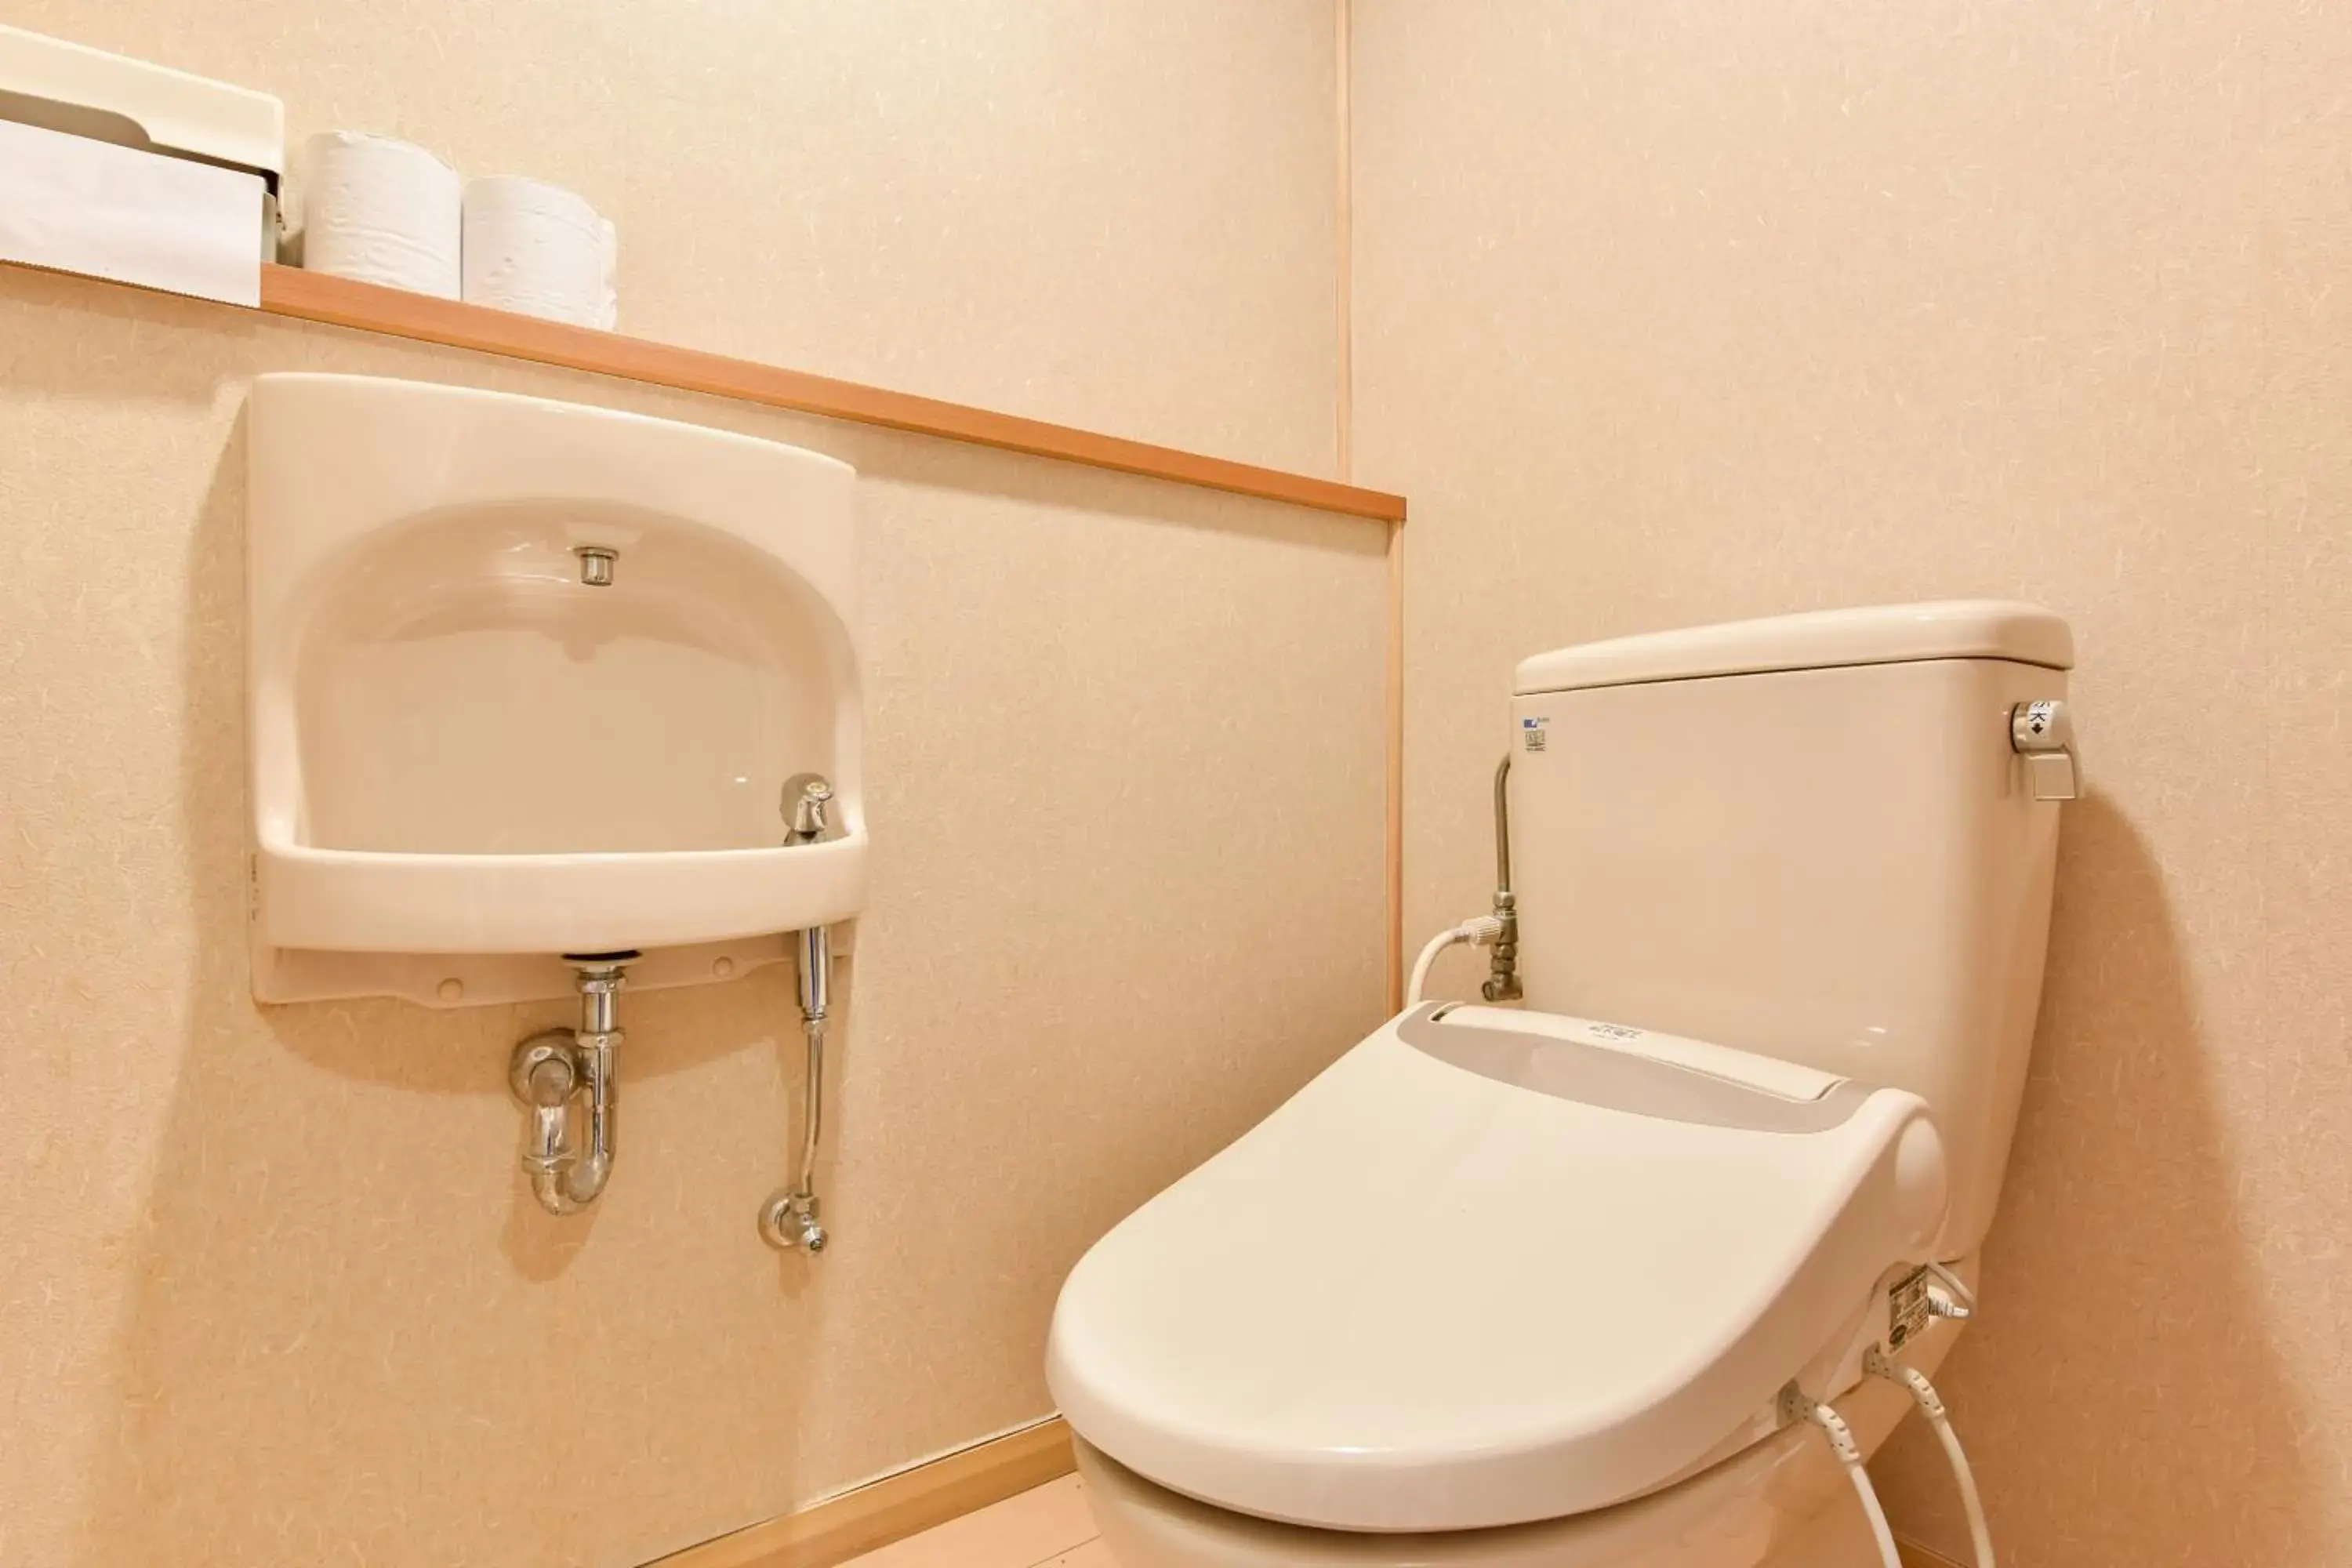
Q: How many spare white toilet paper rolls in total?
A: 2